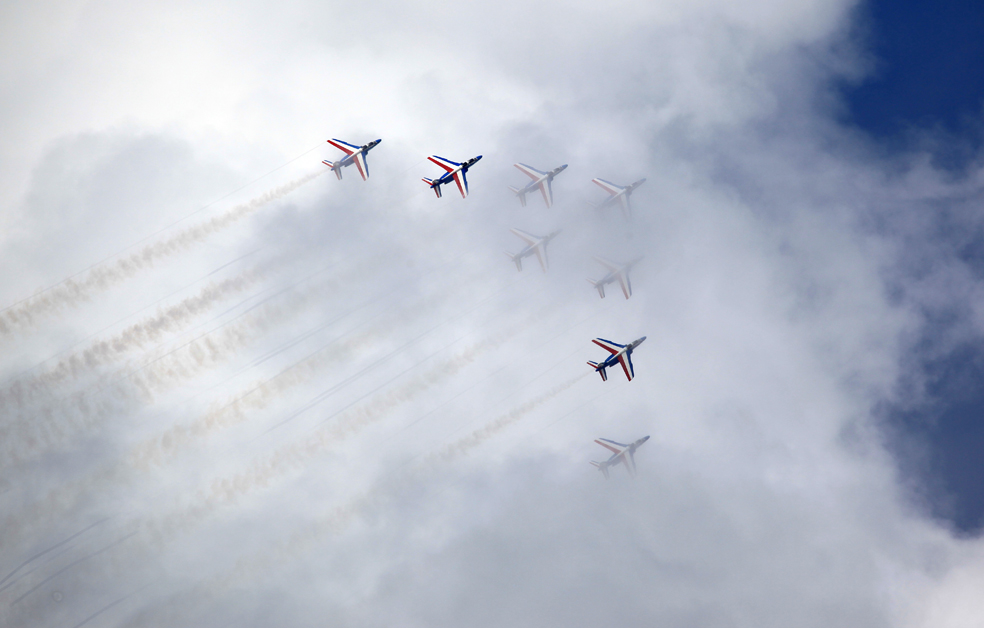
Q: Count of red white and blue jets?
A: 8